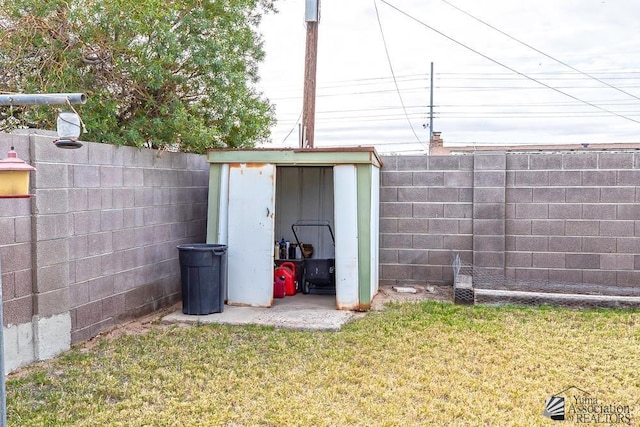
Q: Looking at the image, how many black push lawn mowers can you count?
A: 1